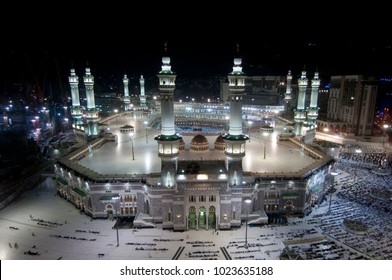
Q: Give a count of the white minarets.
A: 9